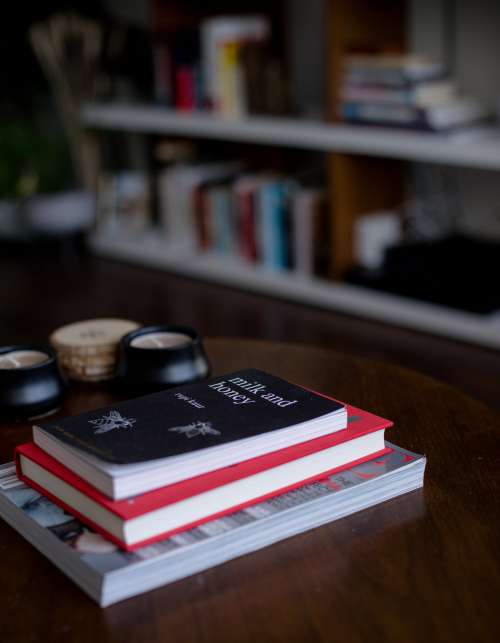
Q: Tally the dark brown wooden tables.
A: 1